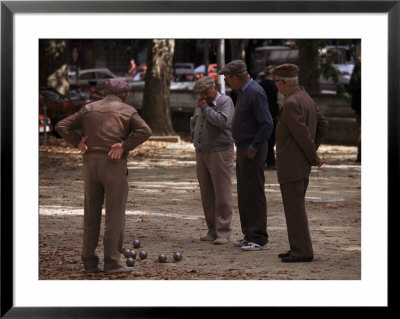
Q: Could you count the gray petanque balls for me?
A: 7